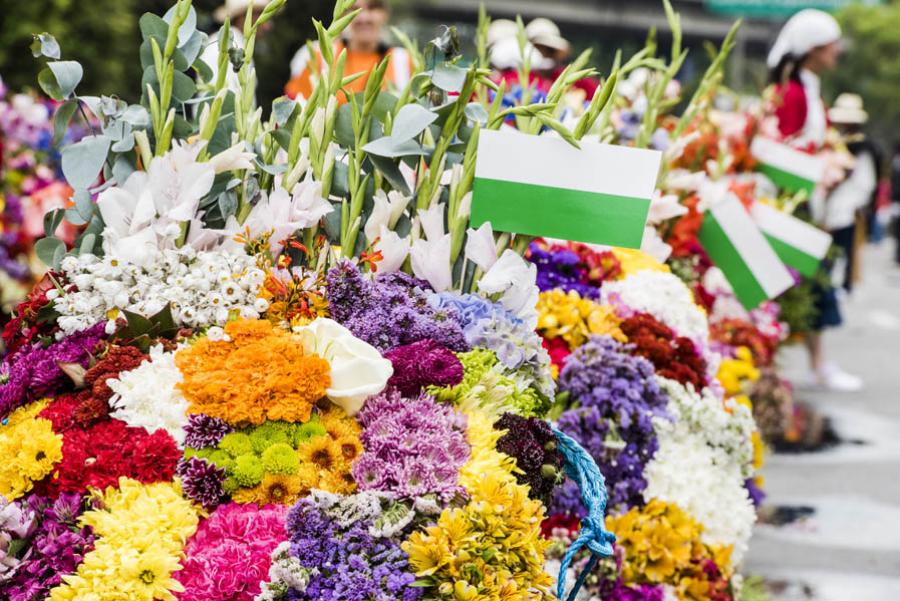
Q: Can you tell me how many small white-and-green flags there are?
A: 4